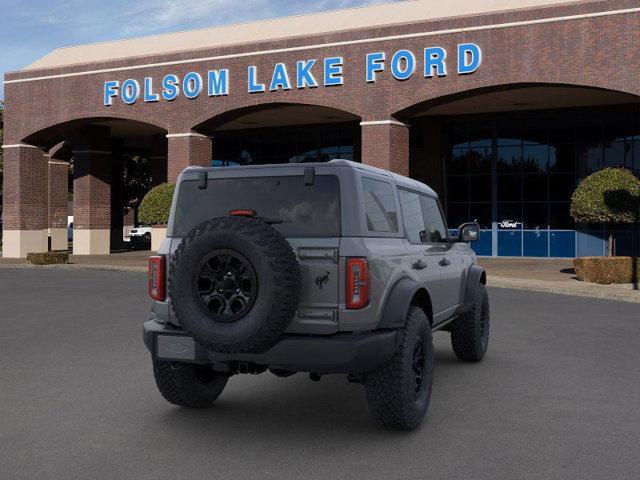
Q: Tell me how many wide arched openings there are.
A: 3